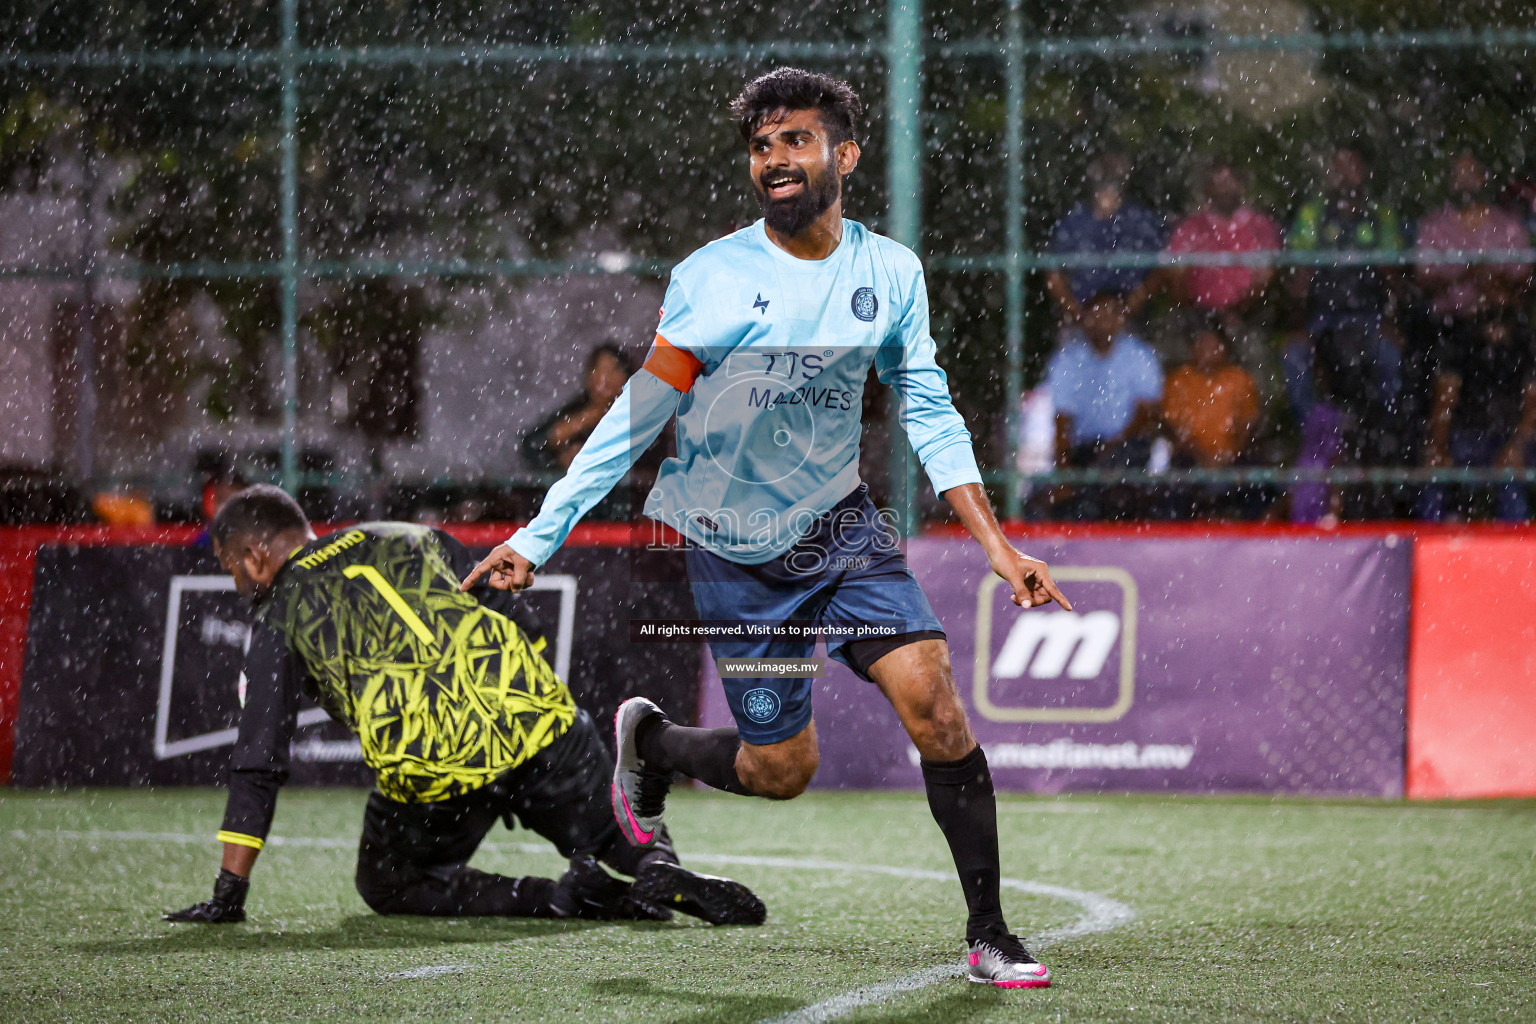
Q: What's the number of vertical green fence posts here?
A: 3